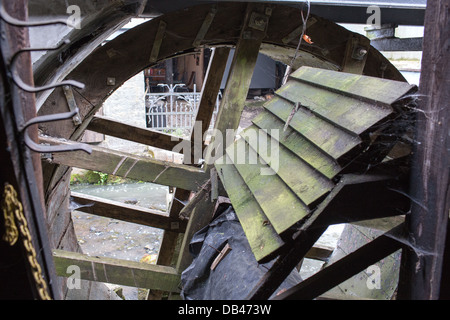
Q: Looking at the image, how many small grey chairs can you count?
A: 0